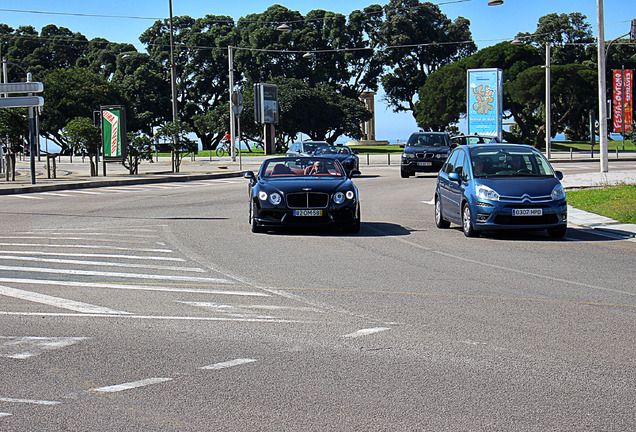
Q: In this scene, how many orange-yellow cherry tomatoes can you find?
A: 0